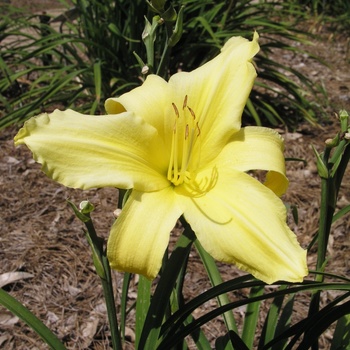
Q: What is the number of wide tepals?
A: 3